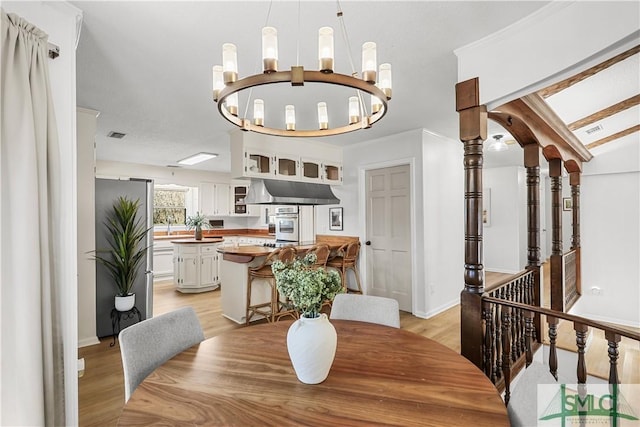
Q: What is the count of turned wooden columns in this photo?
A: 4